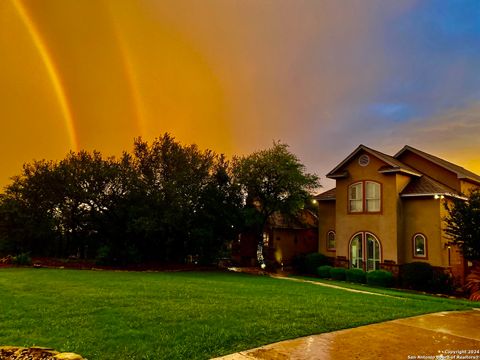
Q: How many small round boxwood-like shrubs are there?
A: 4